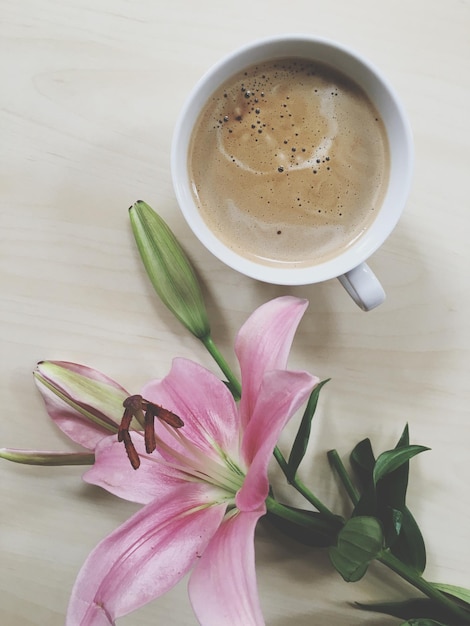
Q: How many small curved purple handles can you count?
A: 0